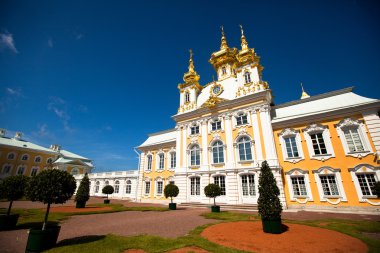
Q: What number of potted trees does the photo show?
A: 7